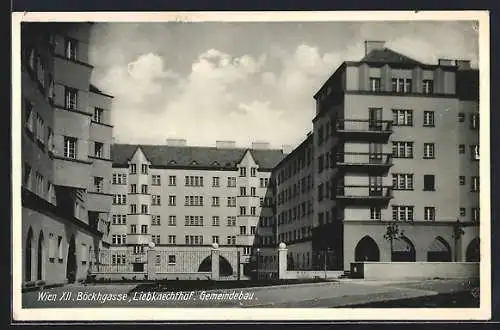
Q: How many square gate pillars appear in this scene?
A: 3